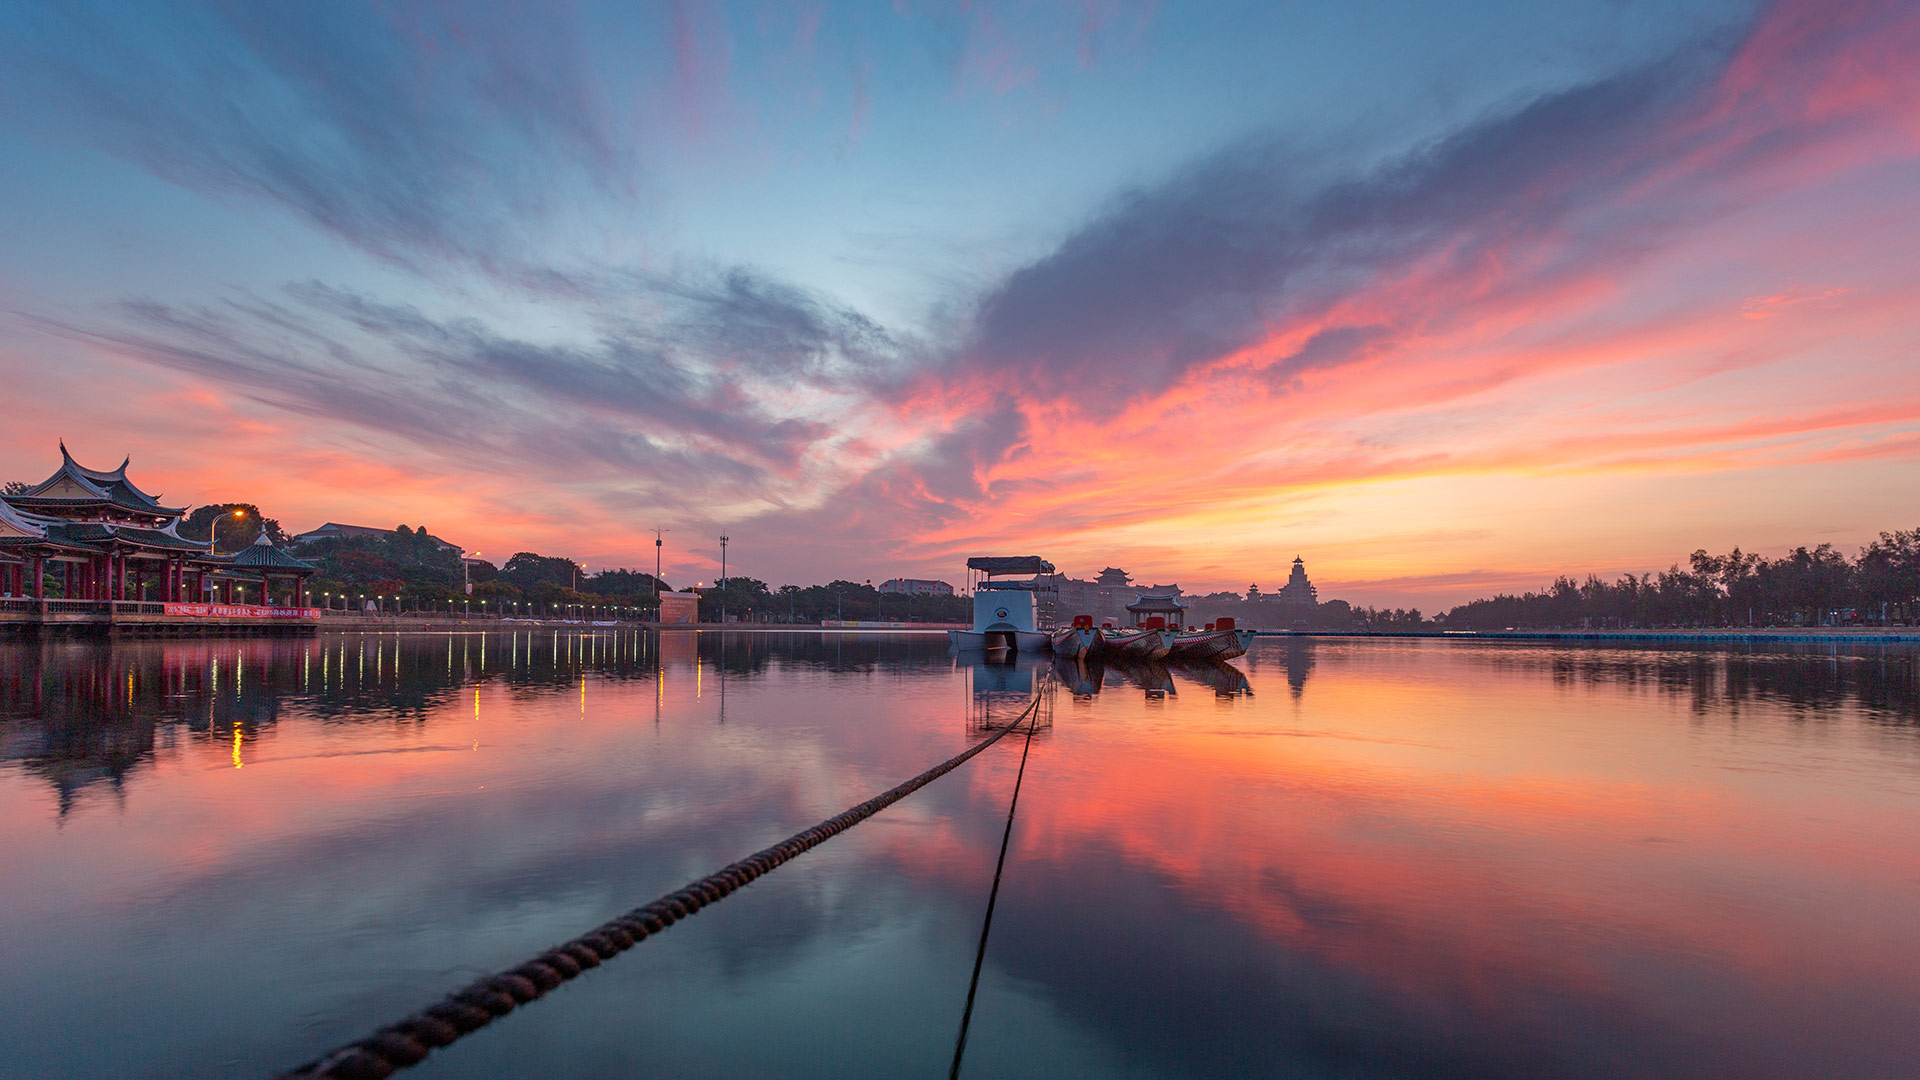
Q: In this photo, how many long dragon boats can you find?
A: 3